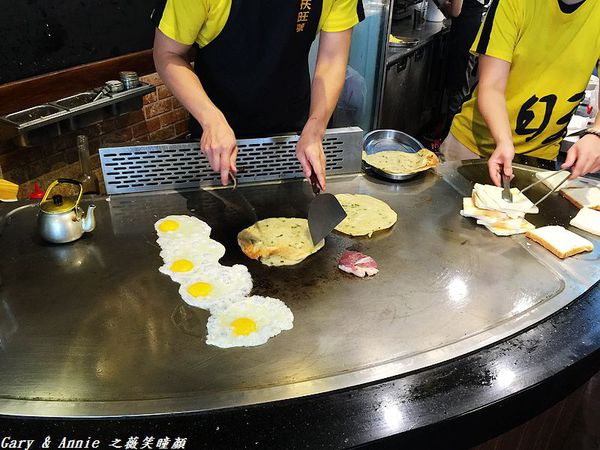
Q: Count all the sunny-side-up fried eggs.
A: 4